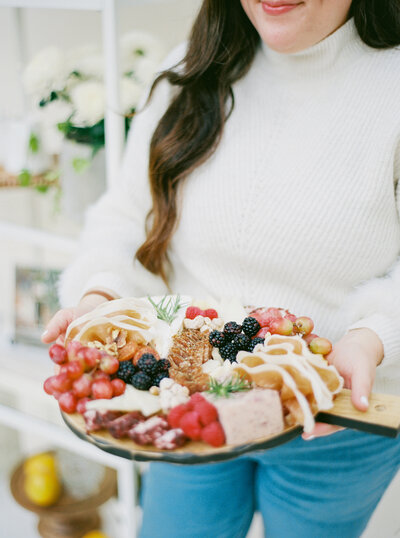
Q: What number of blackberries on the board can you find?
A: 11